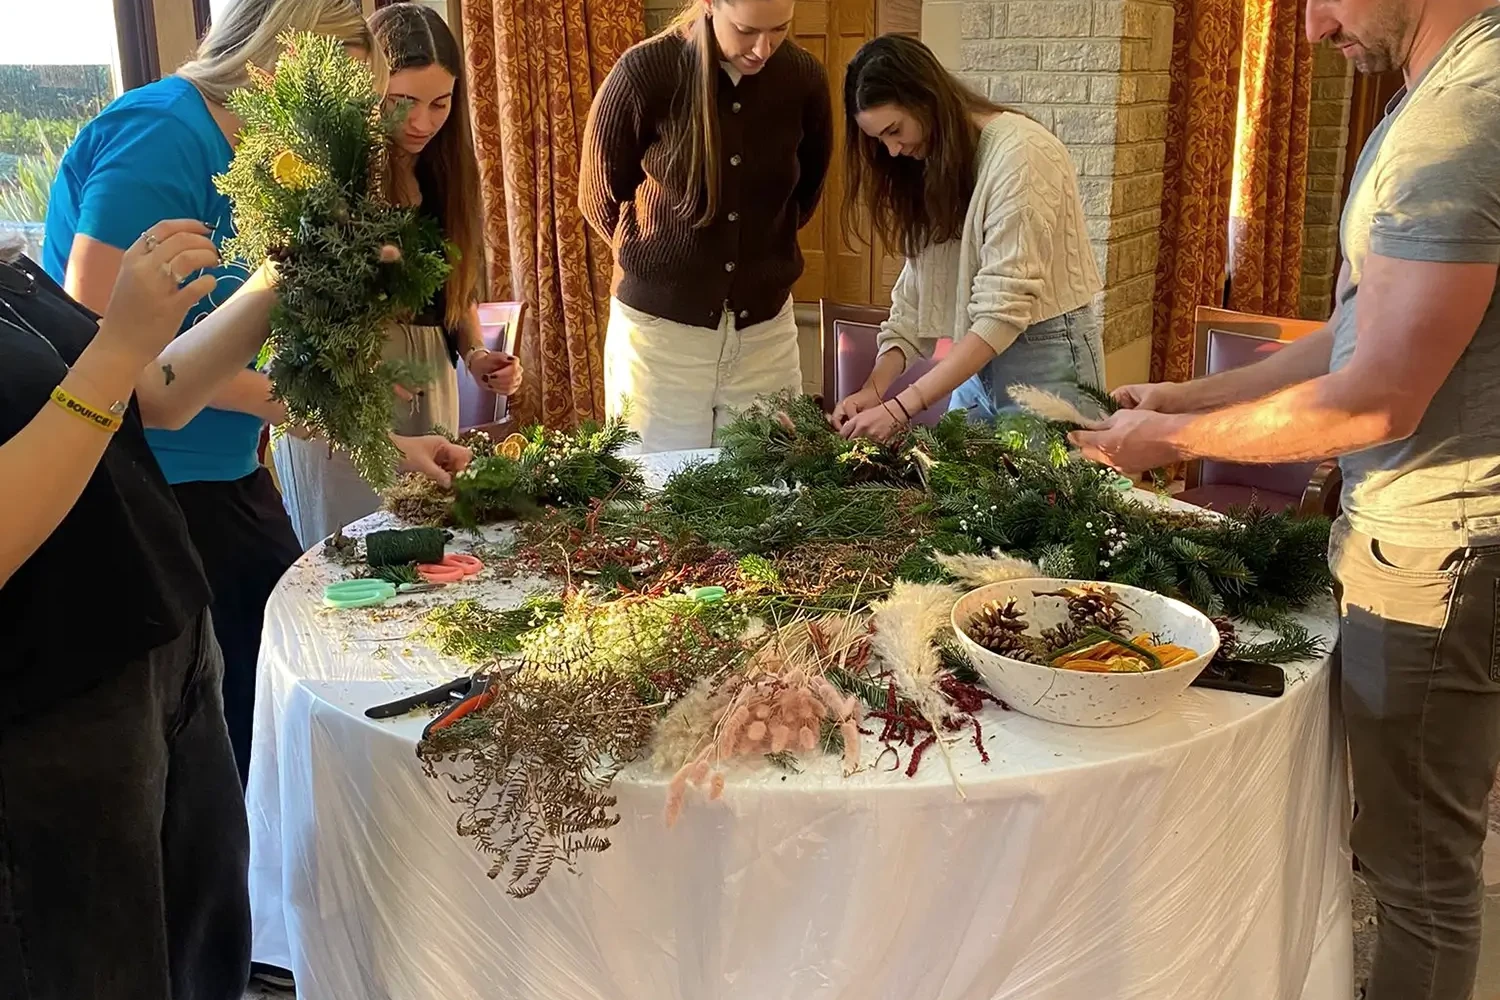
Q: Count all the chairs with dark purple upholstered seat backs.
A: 3